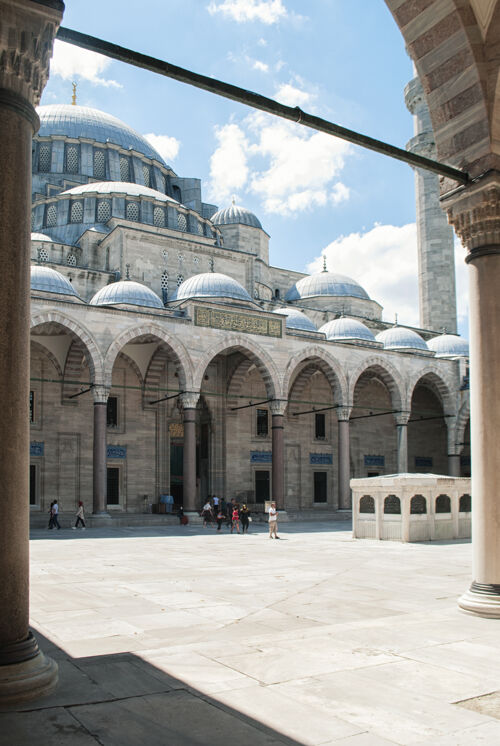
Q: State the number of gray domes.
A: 12